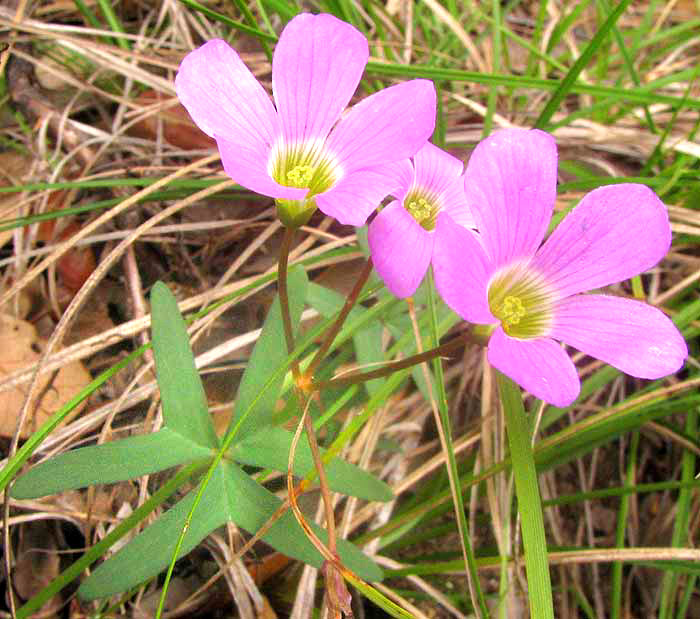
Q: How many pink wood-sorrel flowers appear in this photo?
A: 3